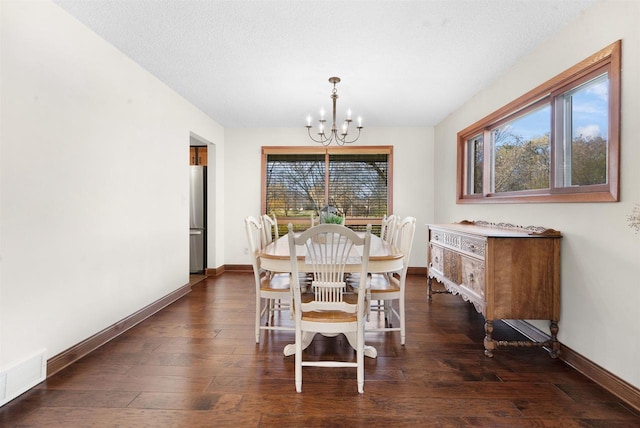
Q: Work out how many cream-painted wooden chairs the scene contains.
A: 6